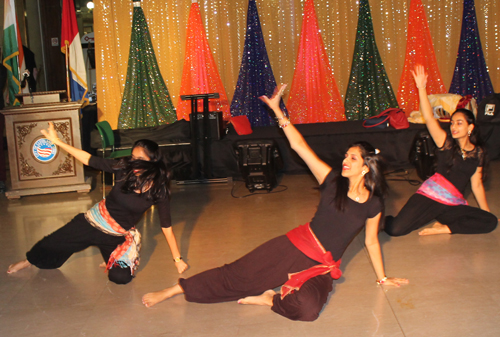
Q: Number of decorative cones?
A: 7